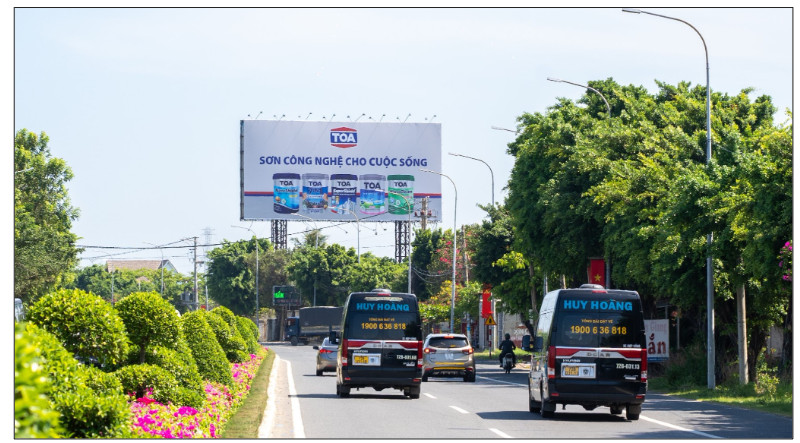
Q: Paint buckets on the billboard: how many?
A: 5